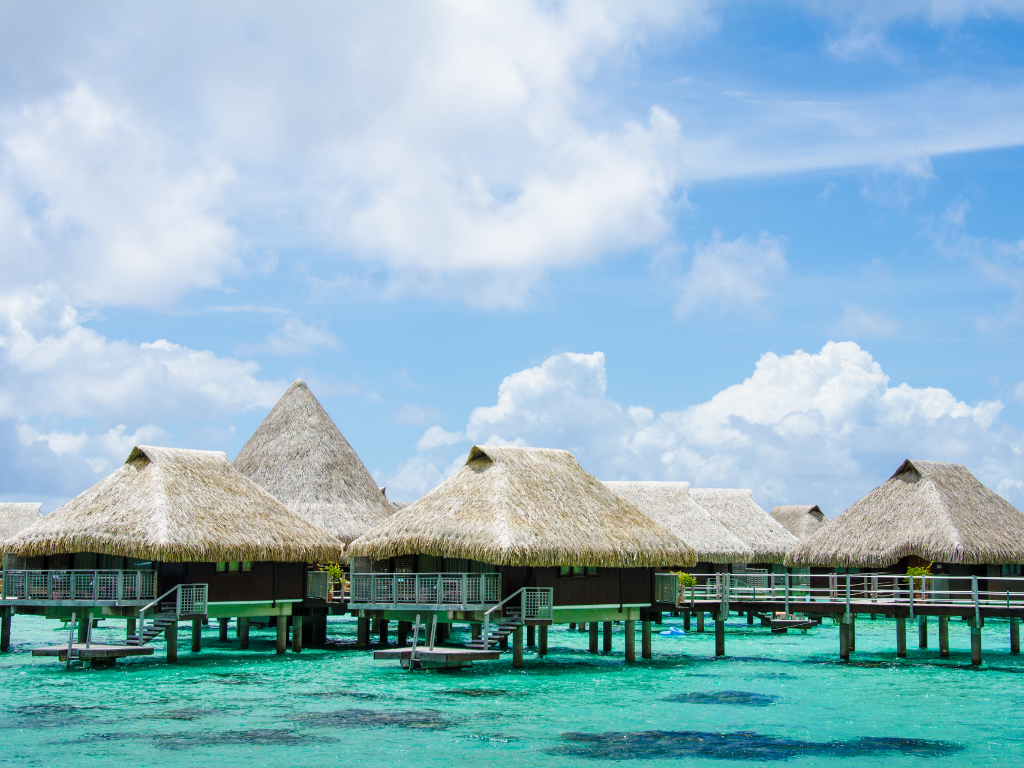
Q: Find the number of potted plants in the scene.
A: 3